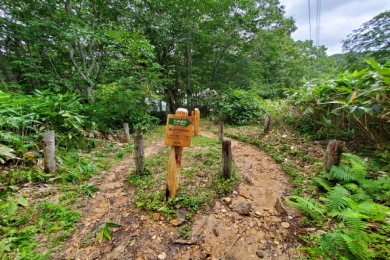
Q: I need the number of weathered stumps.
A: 7